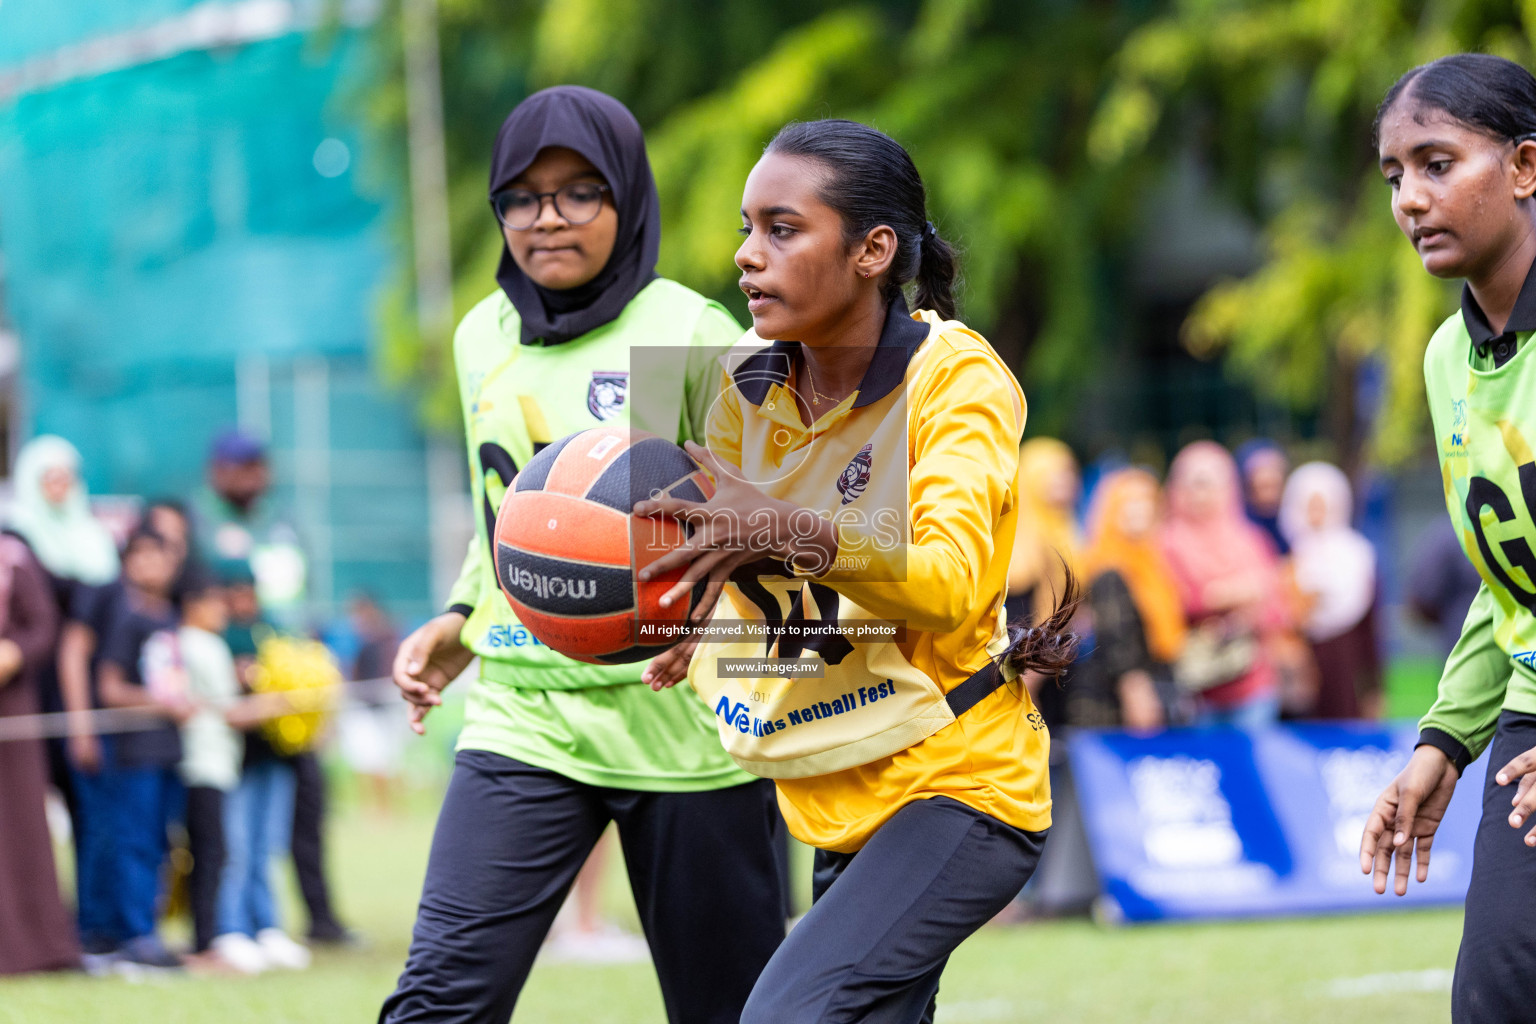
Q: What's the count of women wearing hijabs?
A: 7